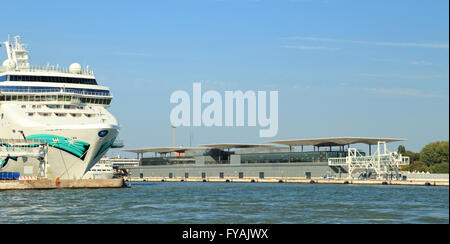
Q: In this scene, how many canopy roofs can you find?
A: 3